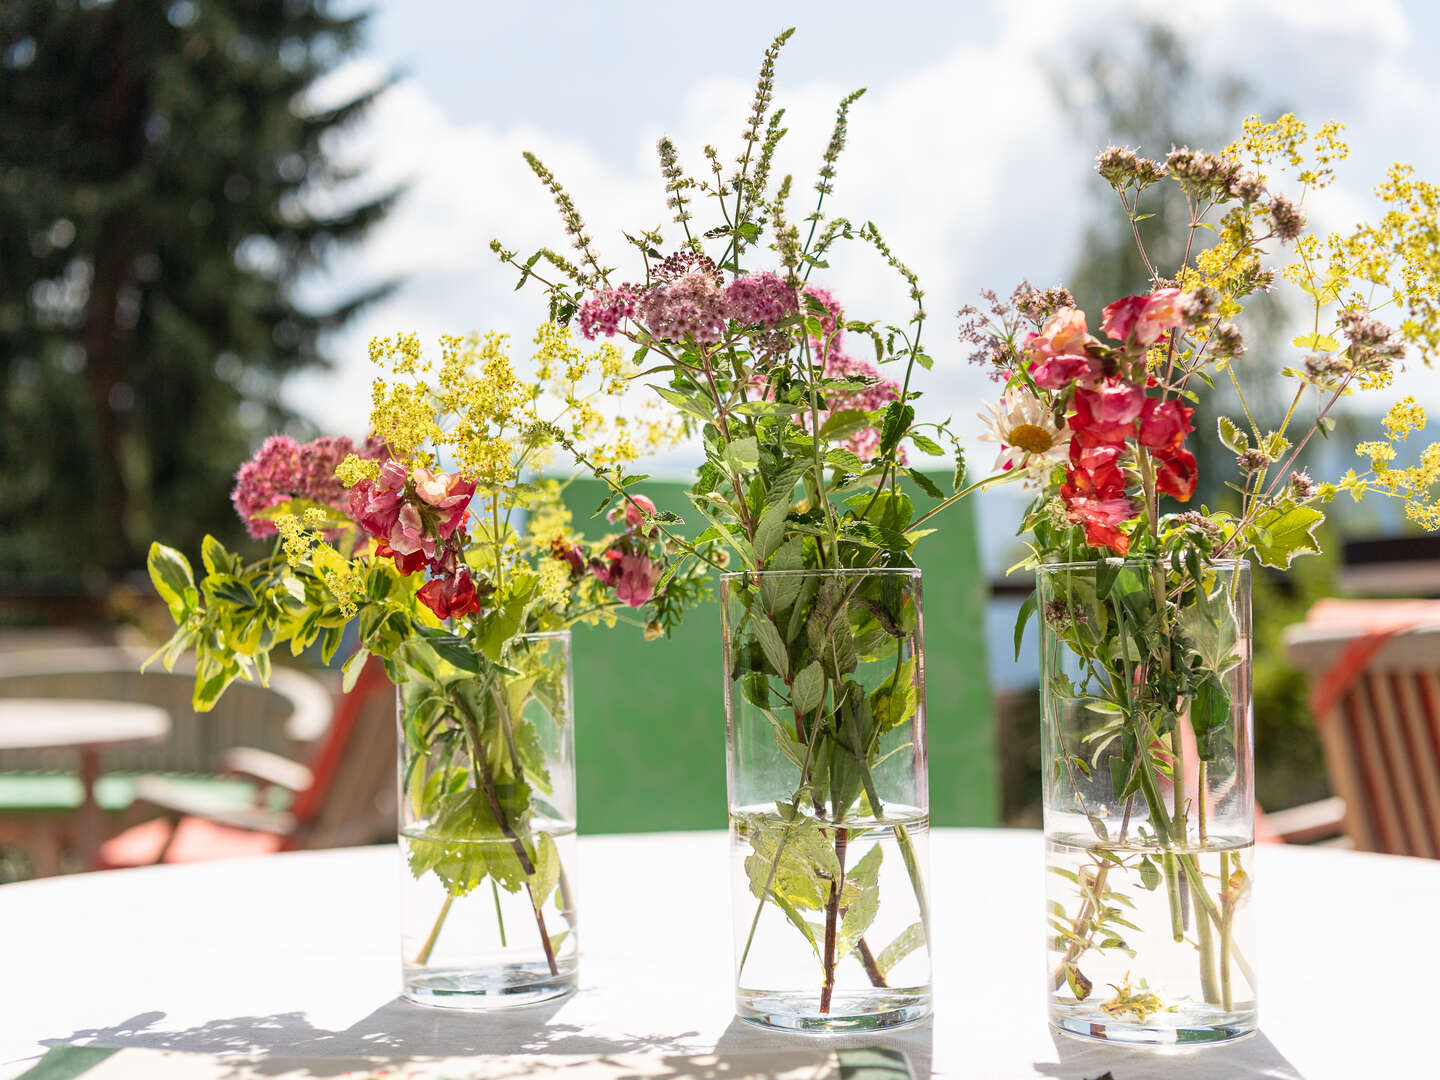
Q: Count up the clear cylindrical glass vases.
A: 3